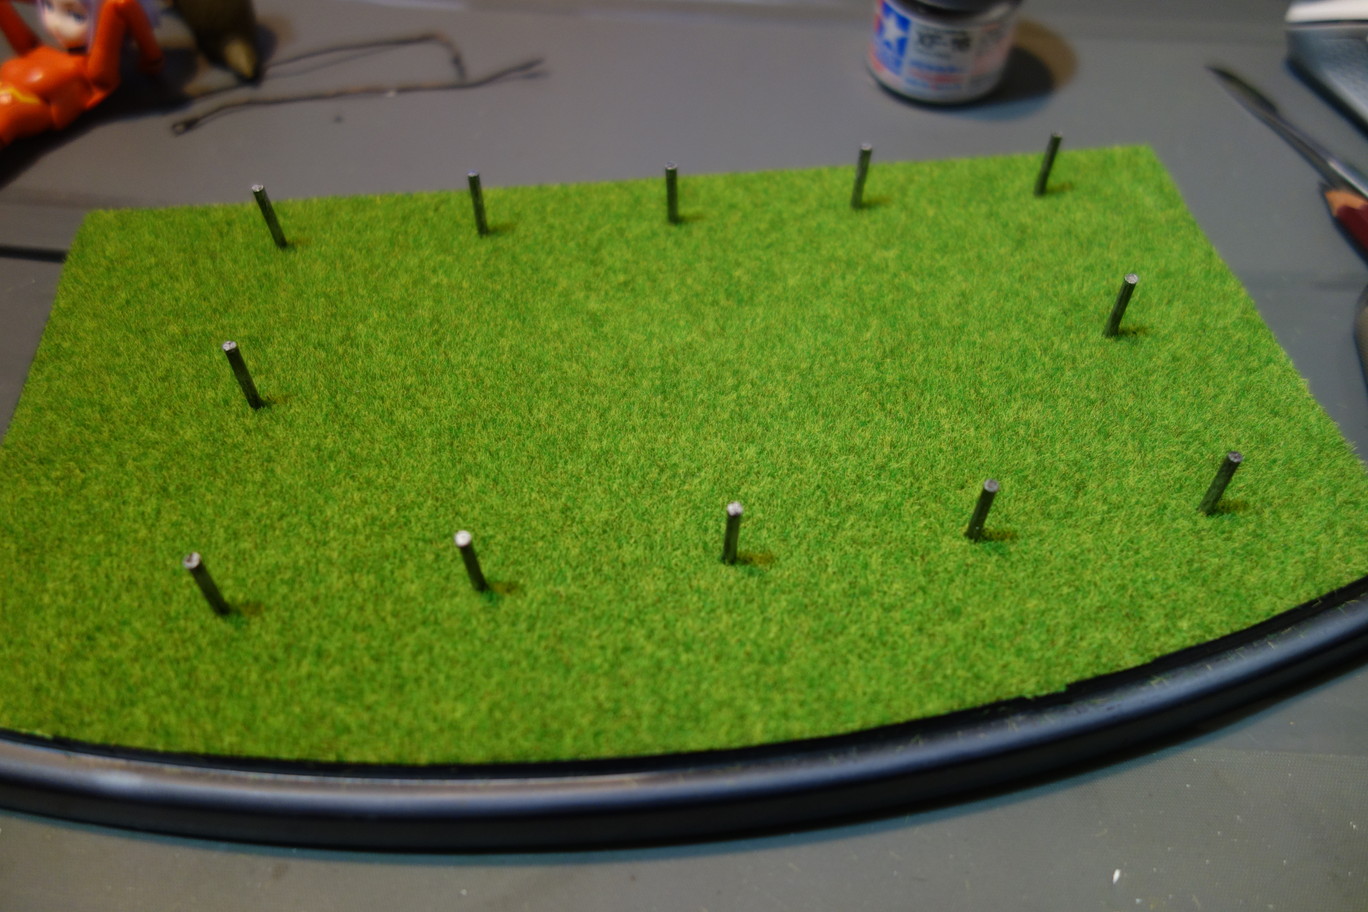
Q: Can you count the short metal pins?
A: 12